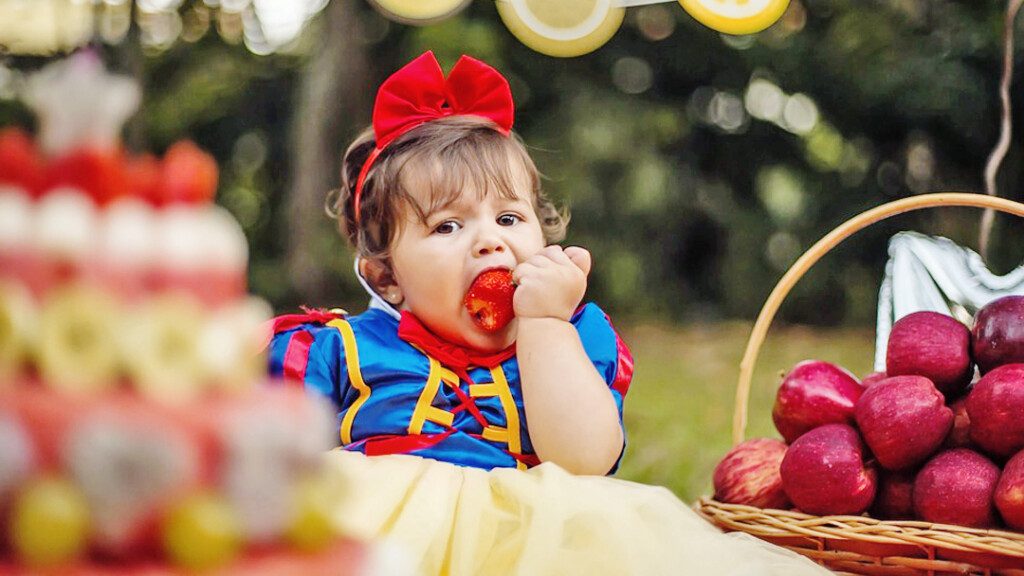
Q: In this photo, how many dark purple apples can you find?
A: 1